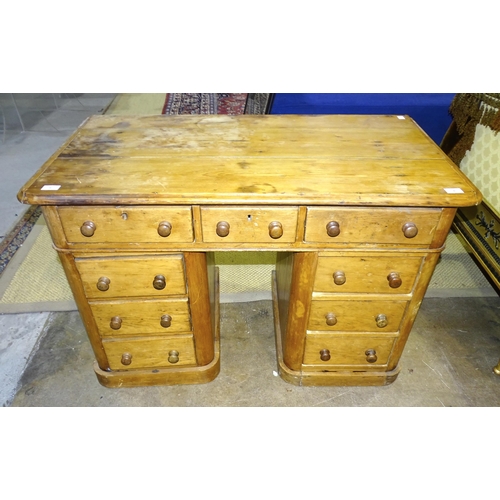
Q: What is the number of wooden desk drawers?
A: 9